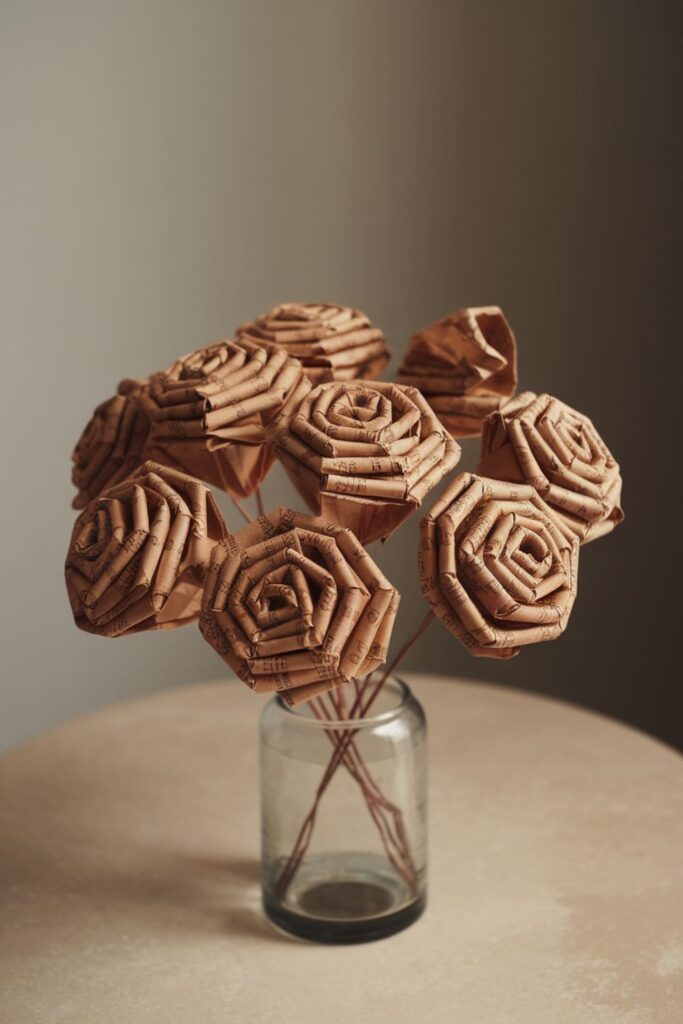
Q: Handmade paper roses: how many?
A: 9